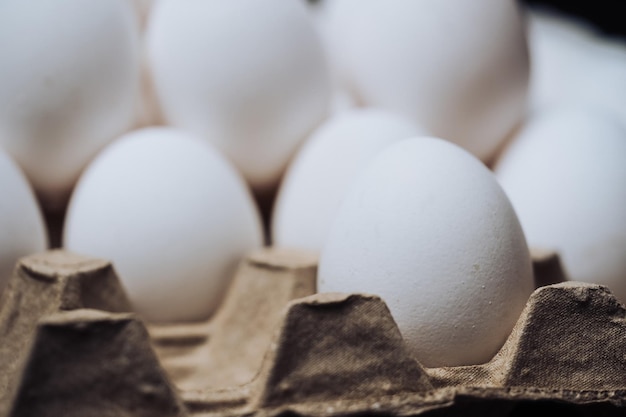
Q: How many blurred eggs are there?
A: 7